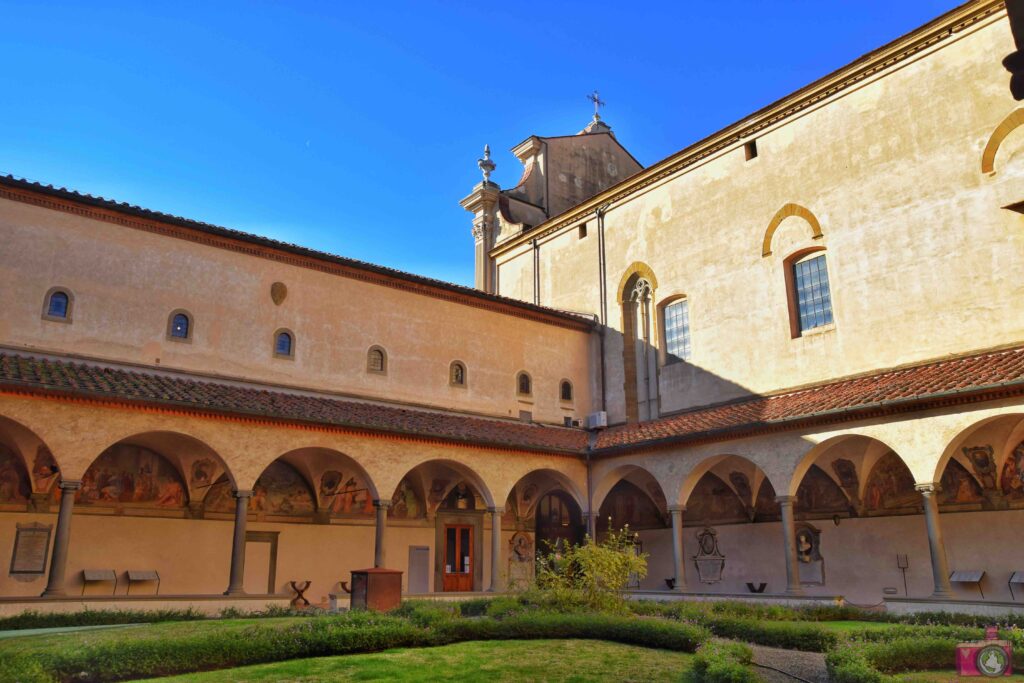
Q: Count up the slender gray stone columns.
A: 8